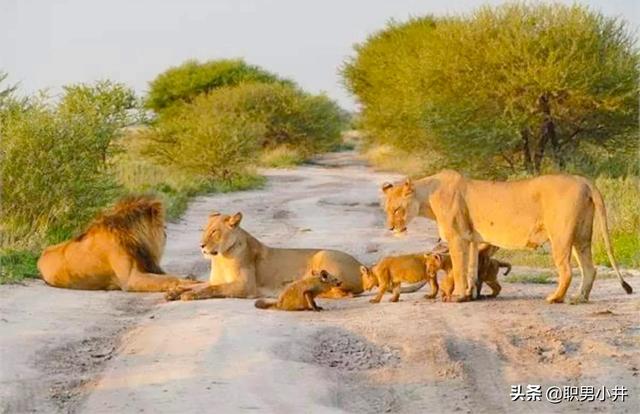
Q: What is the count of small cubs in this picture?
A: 4